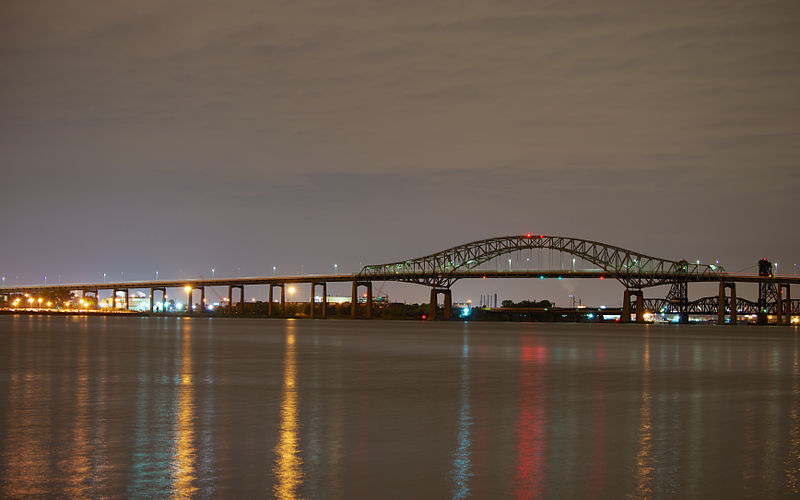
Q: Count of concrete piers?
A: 12